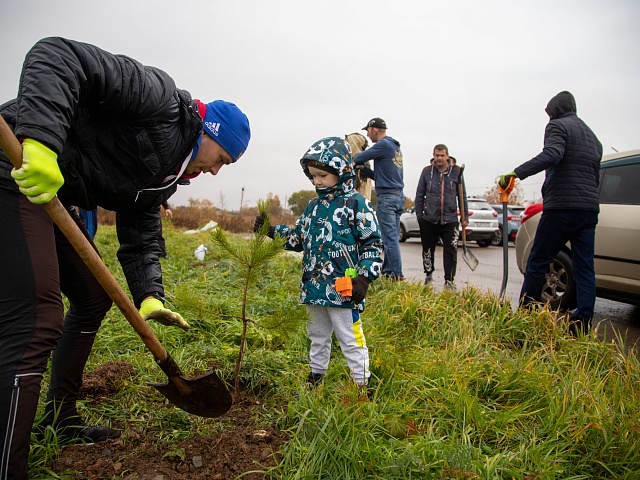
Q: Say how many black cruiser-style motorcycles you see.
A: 0